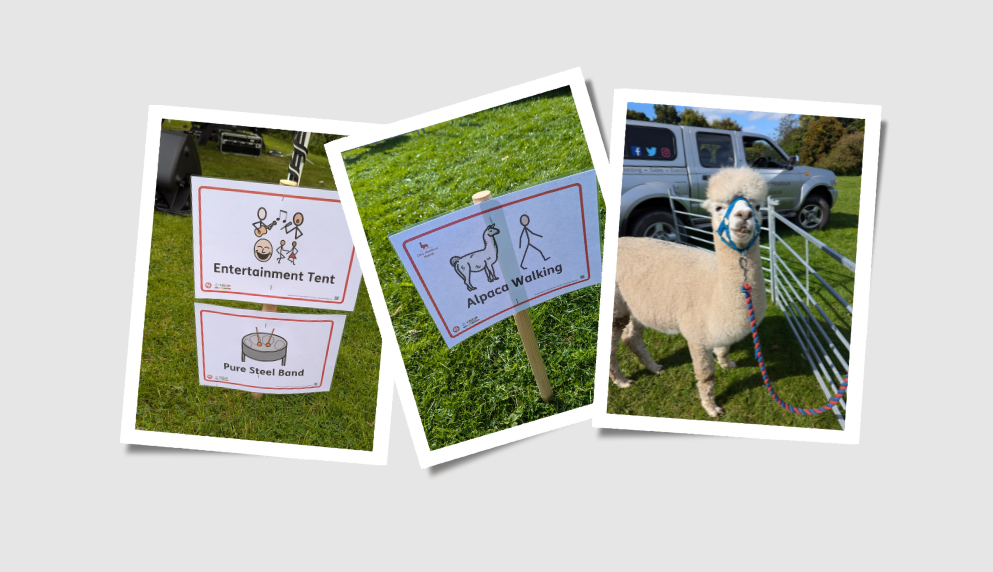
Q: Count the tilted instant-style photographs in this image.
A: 3